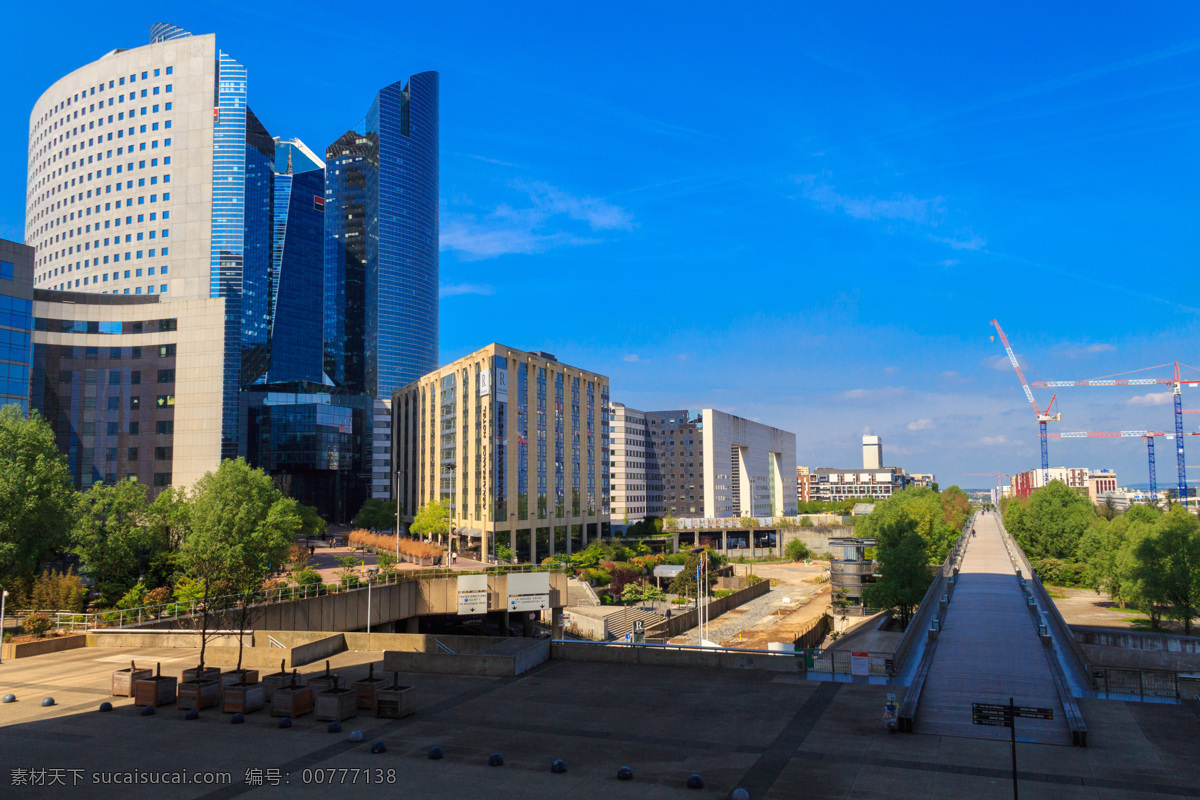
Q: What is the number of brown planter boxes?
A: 12